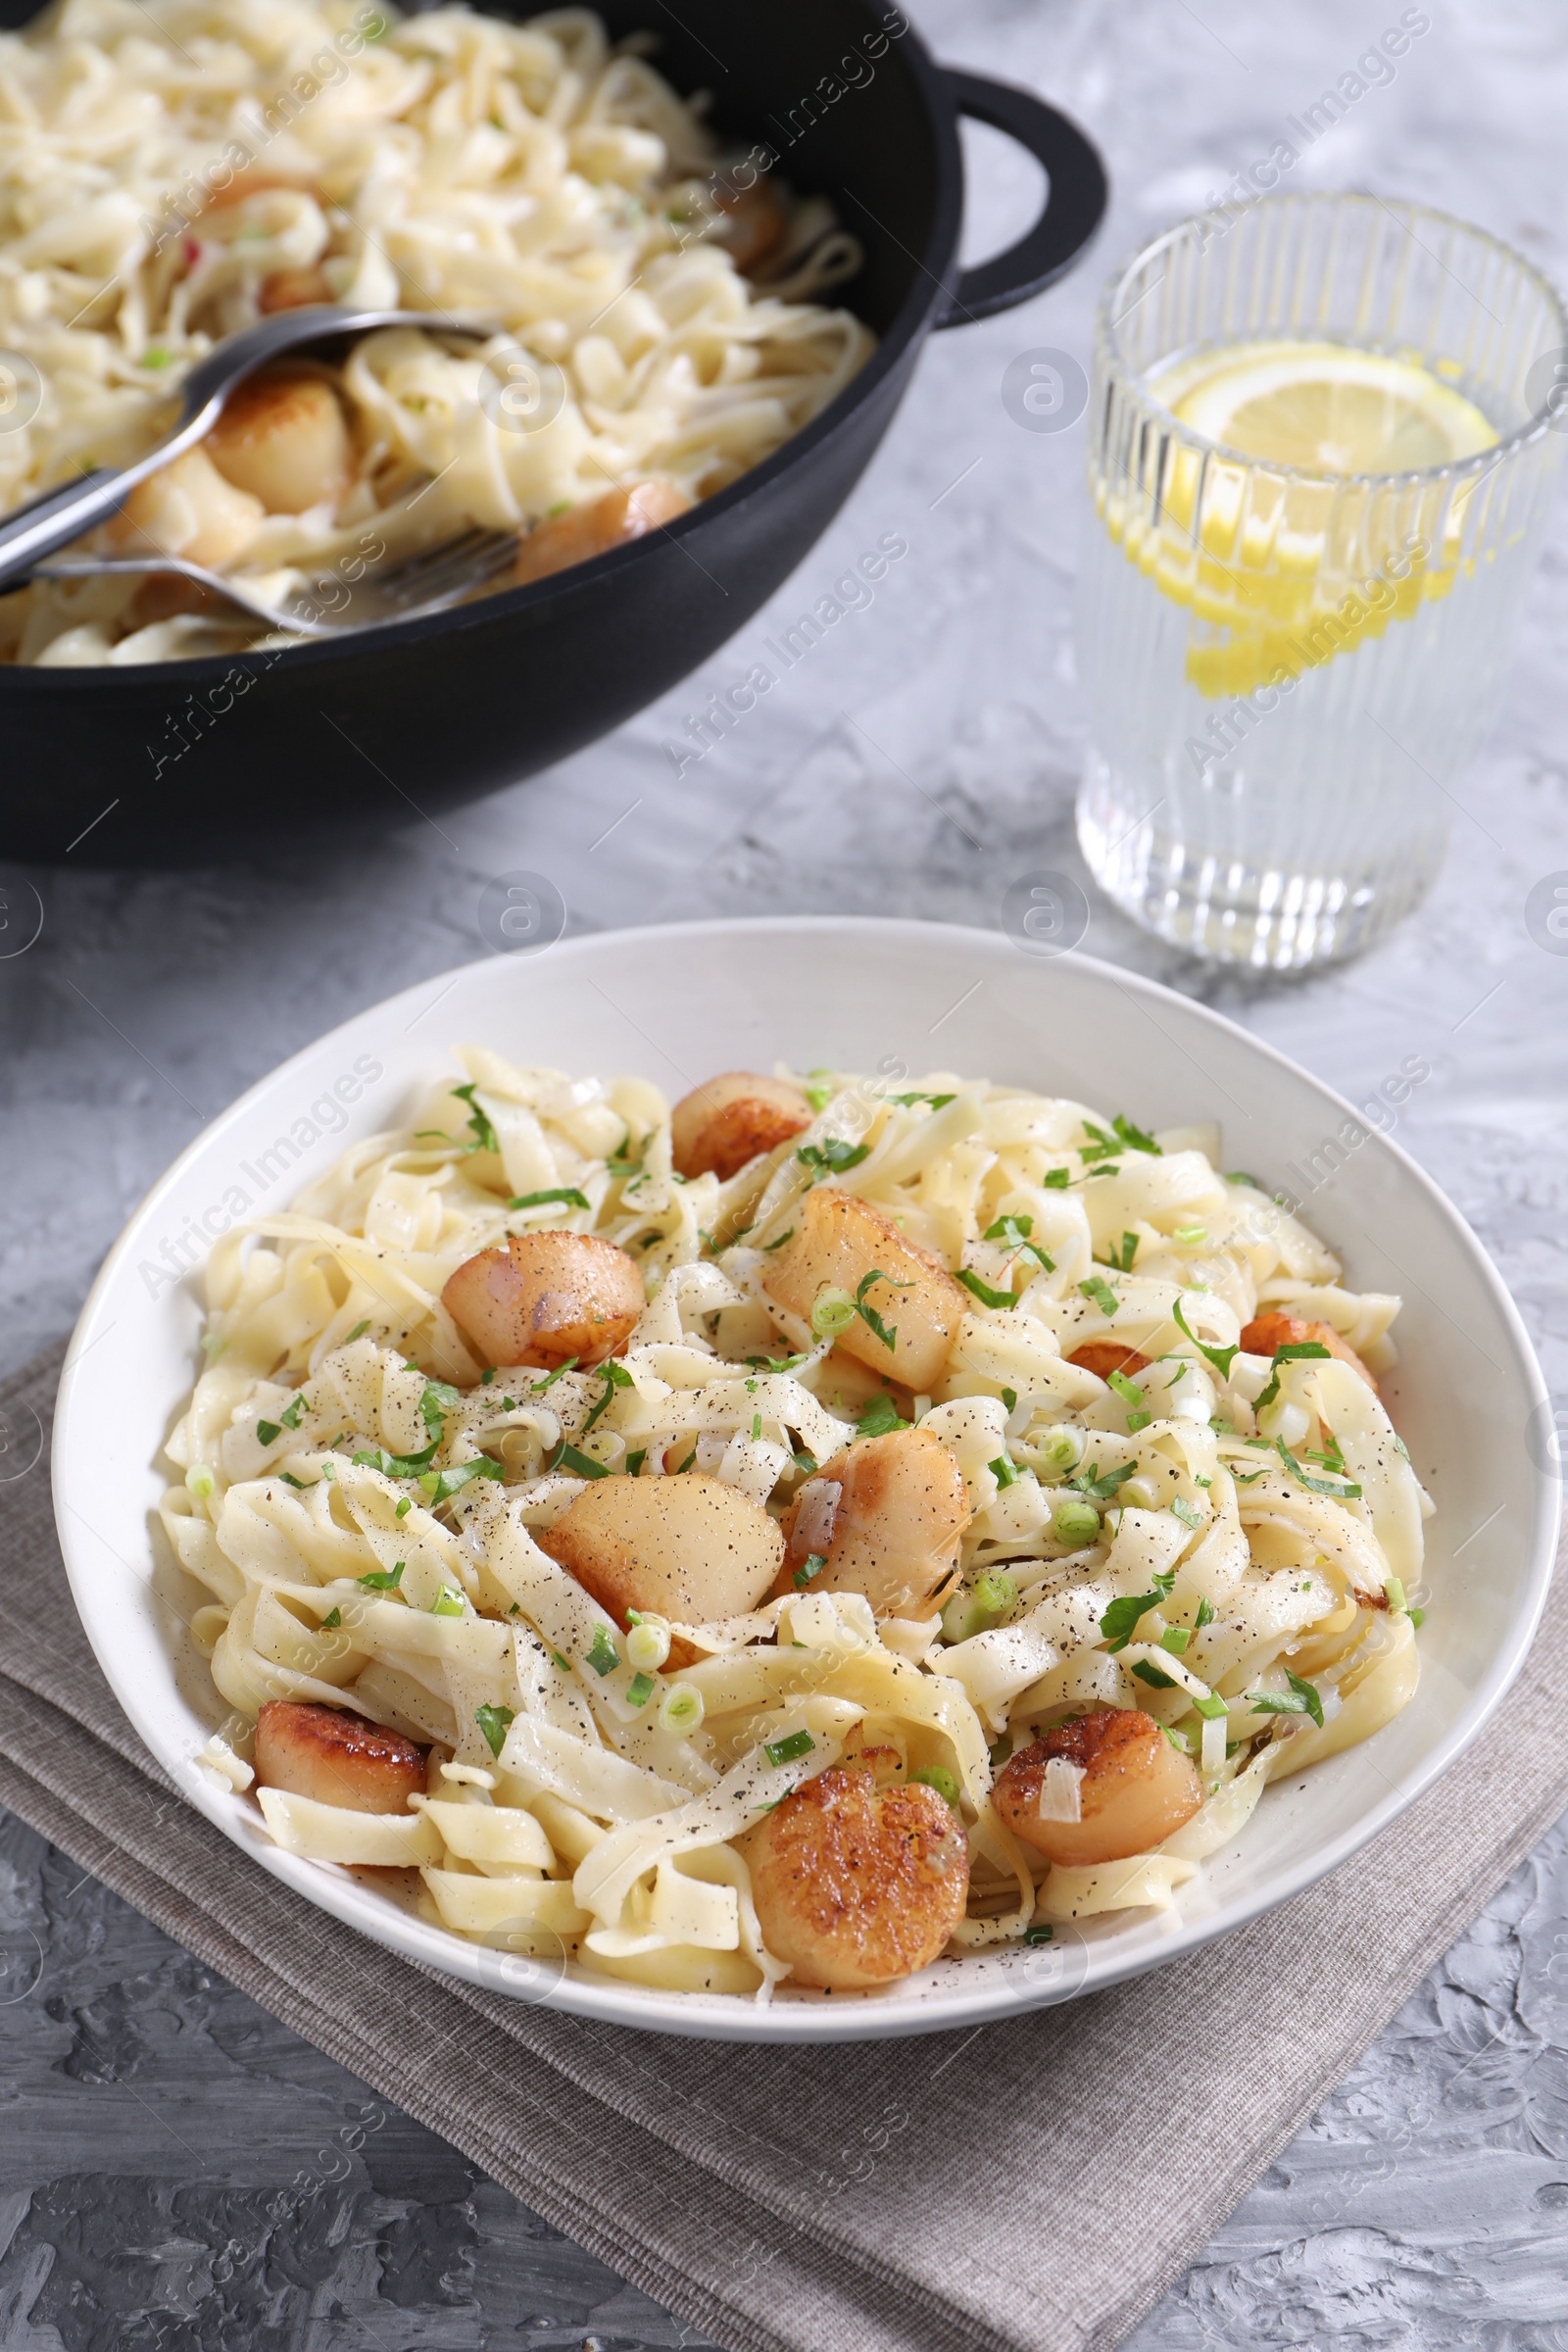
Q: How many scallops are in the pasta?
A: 10